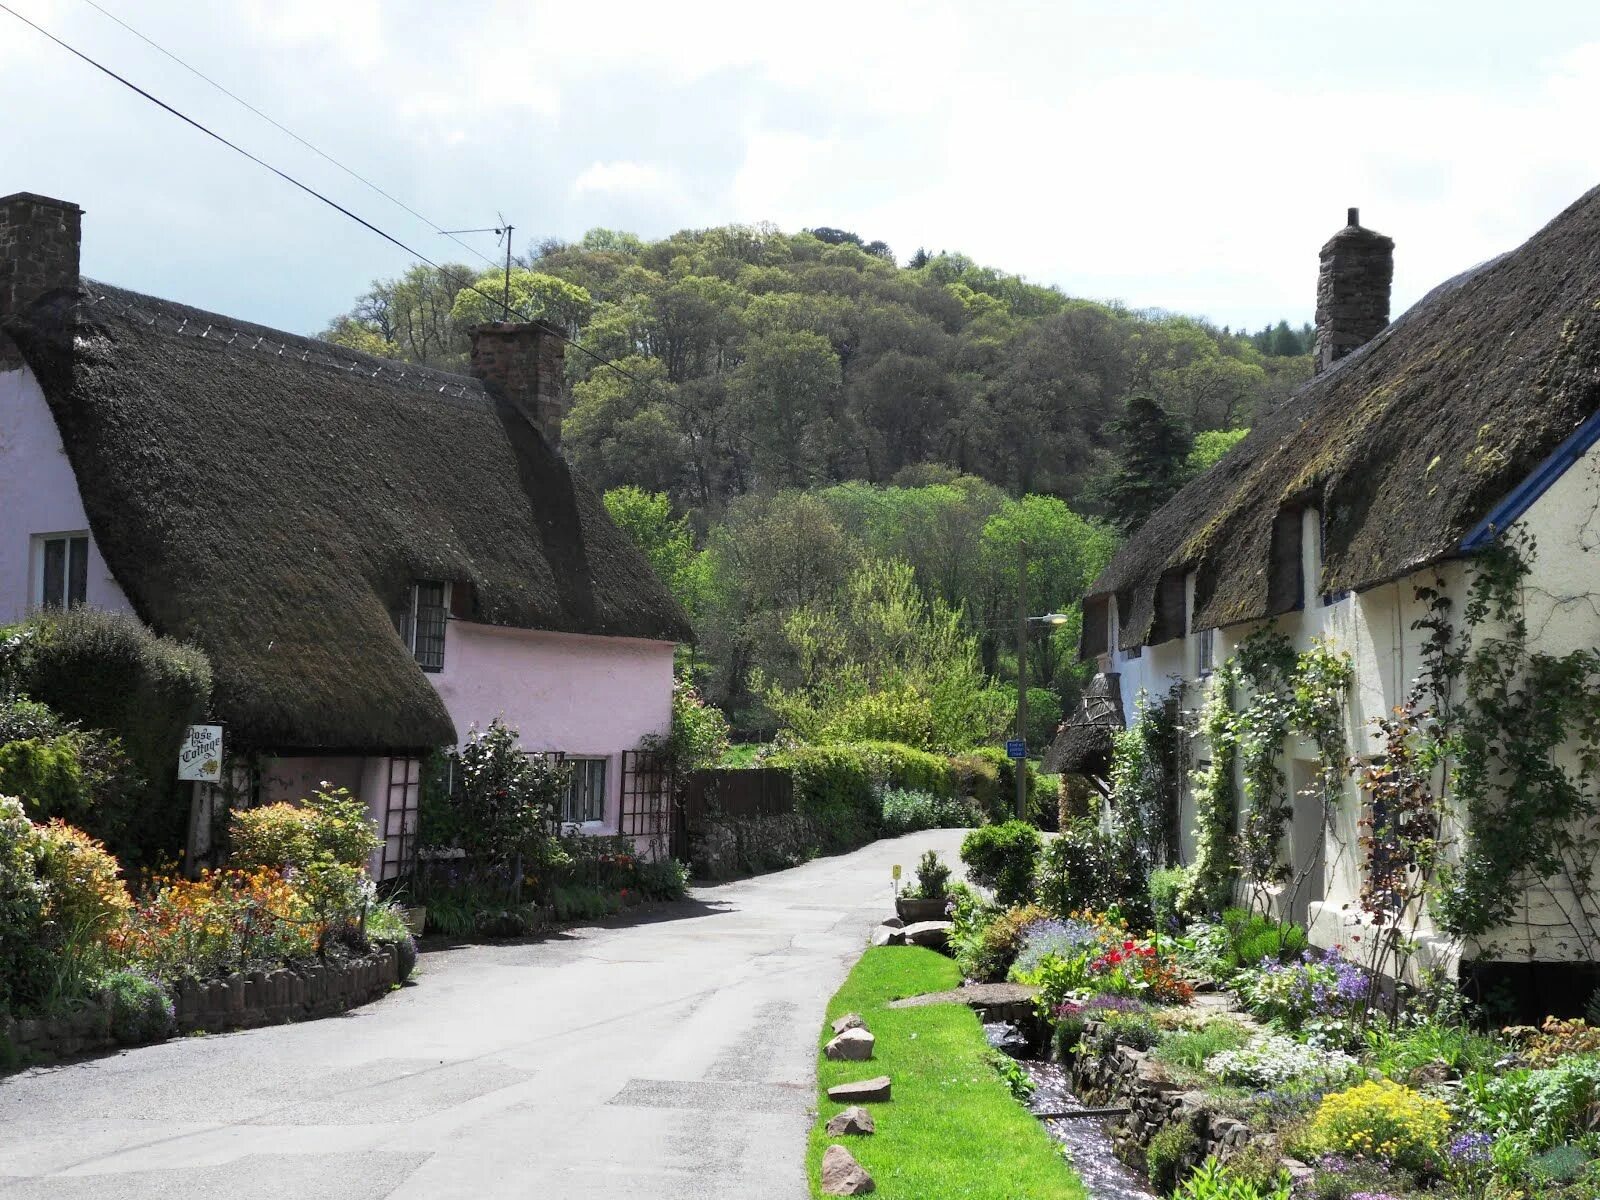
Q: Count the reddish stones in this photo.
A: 5